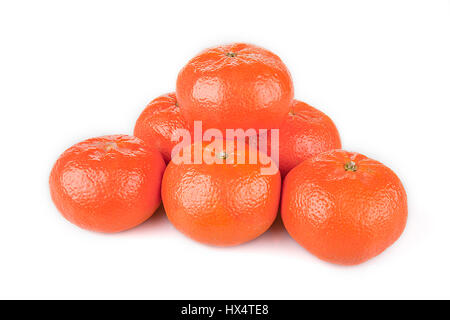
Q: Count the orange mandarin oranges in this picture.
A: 6